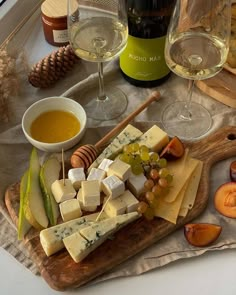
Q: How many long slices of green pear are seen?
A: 3